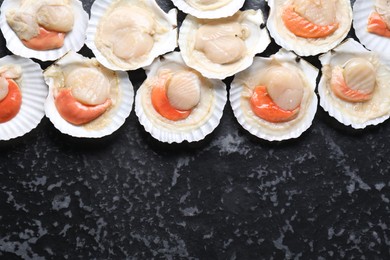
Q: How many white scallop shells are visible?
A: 11